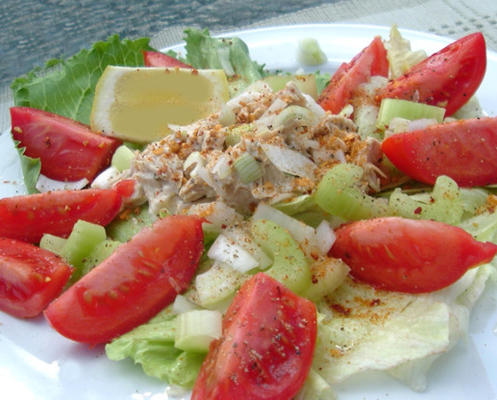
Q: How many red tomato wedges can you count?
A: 10